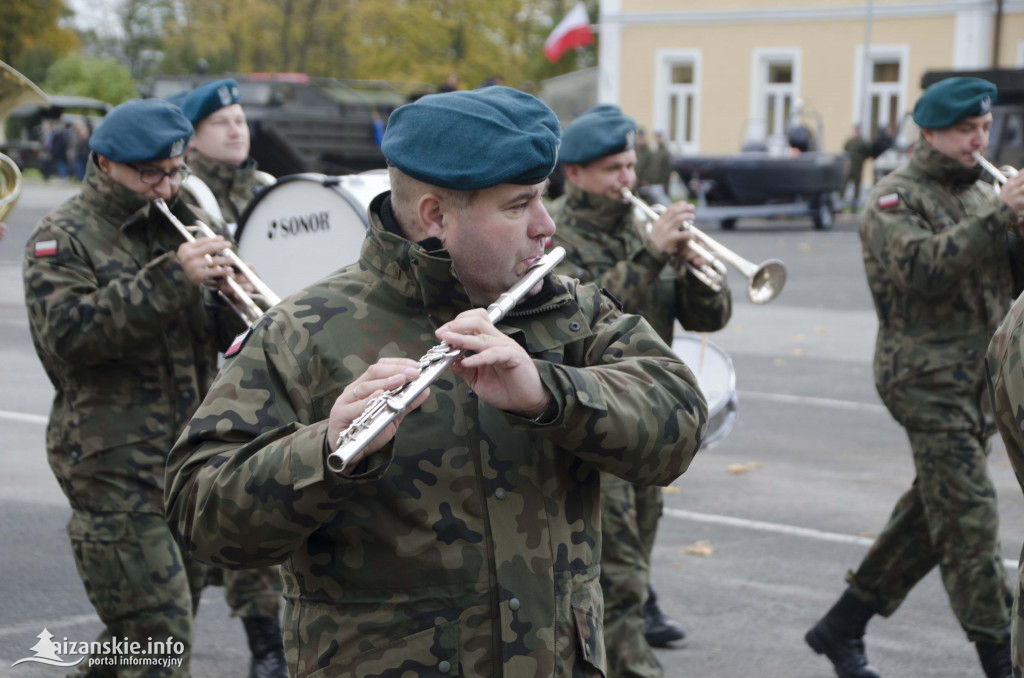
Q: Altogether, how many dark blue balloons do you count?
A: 0